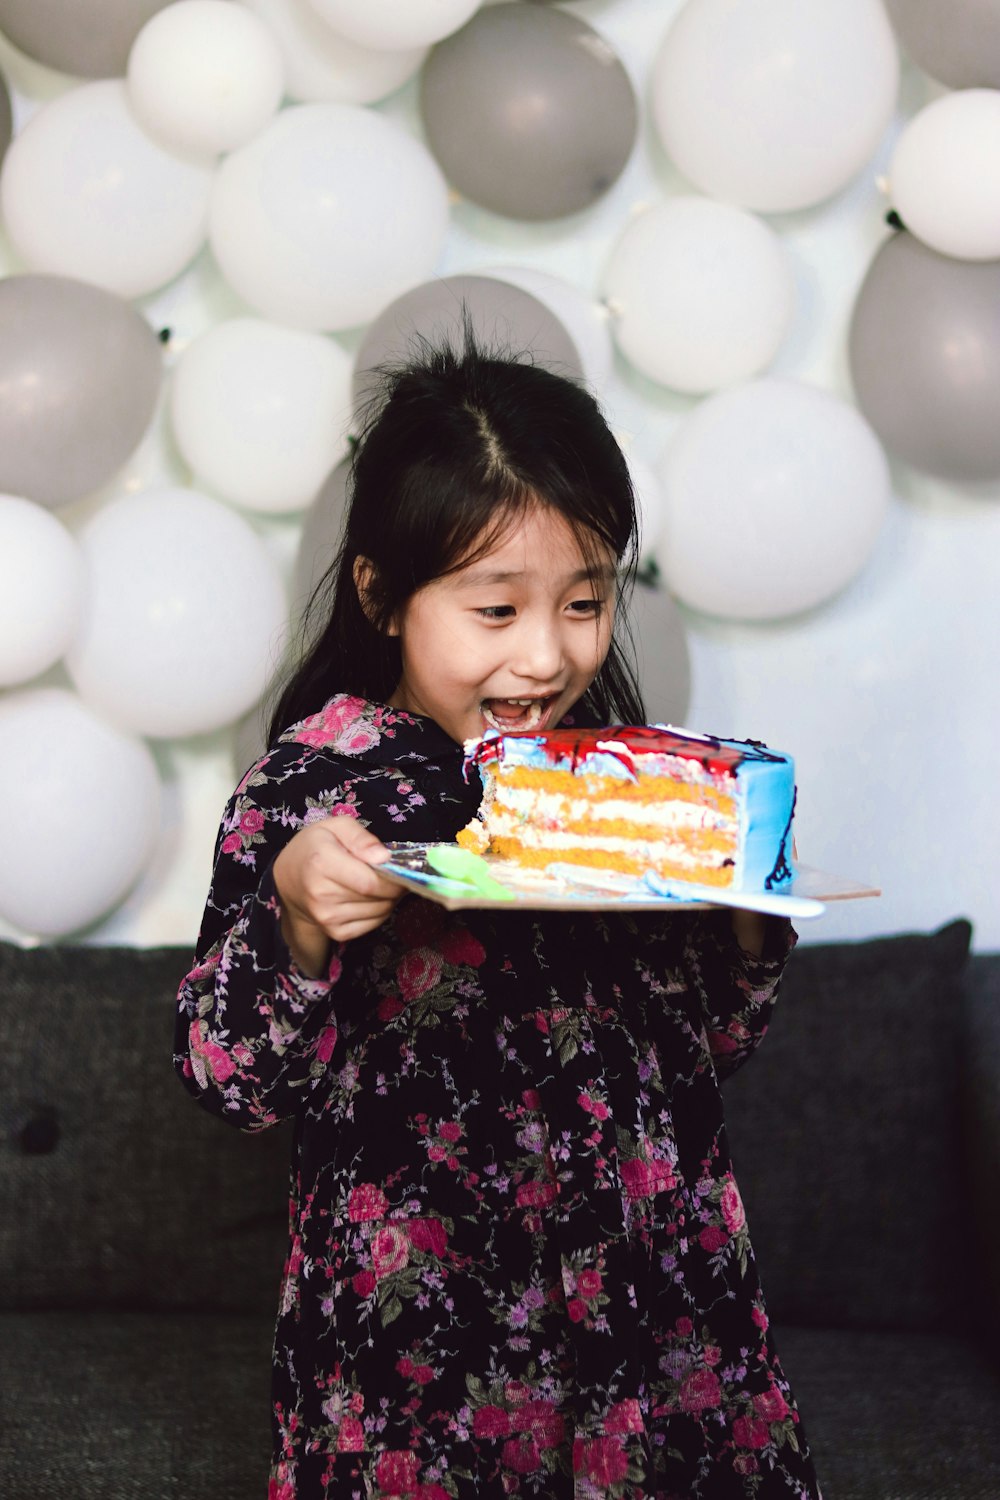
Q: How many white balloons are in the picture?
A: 15